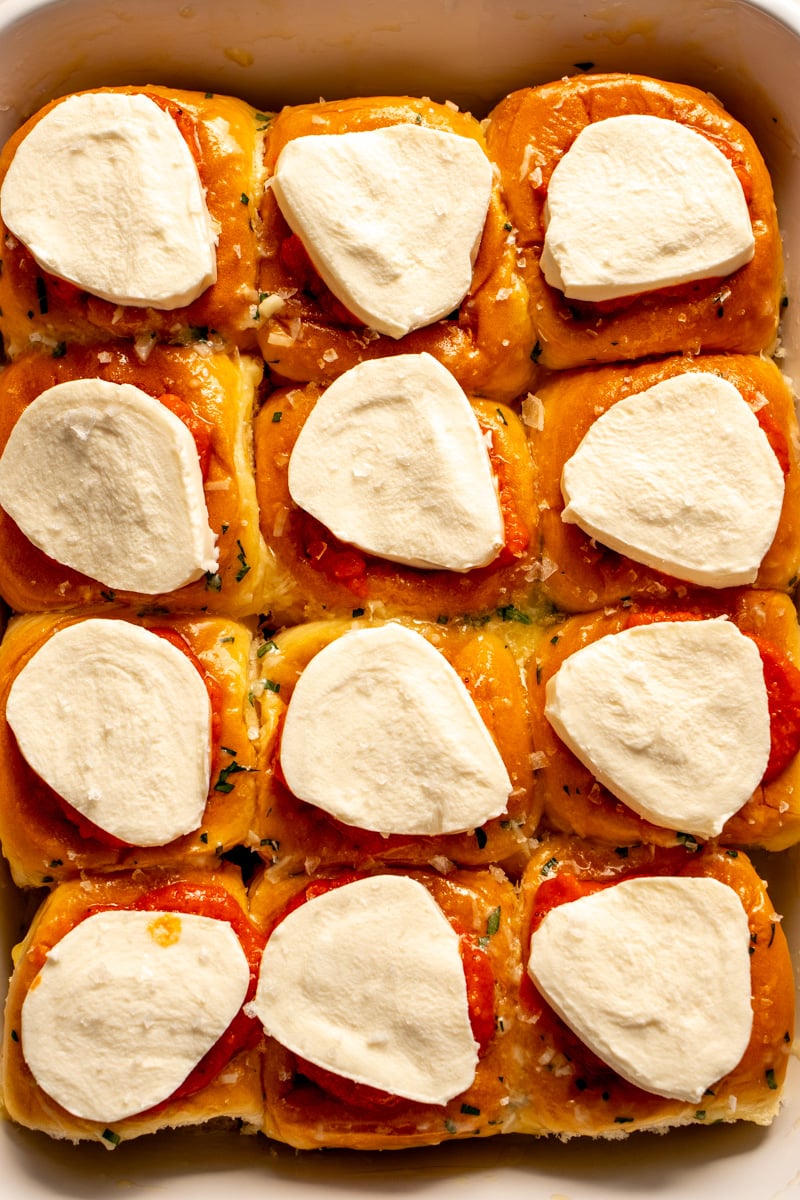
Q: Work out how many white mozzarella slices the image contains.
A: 12